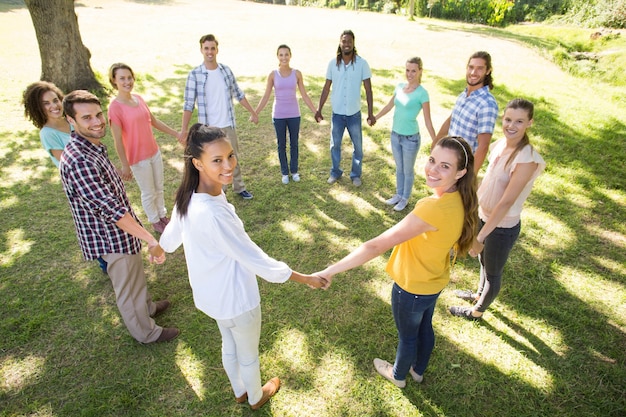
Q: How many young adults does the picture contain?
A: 11